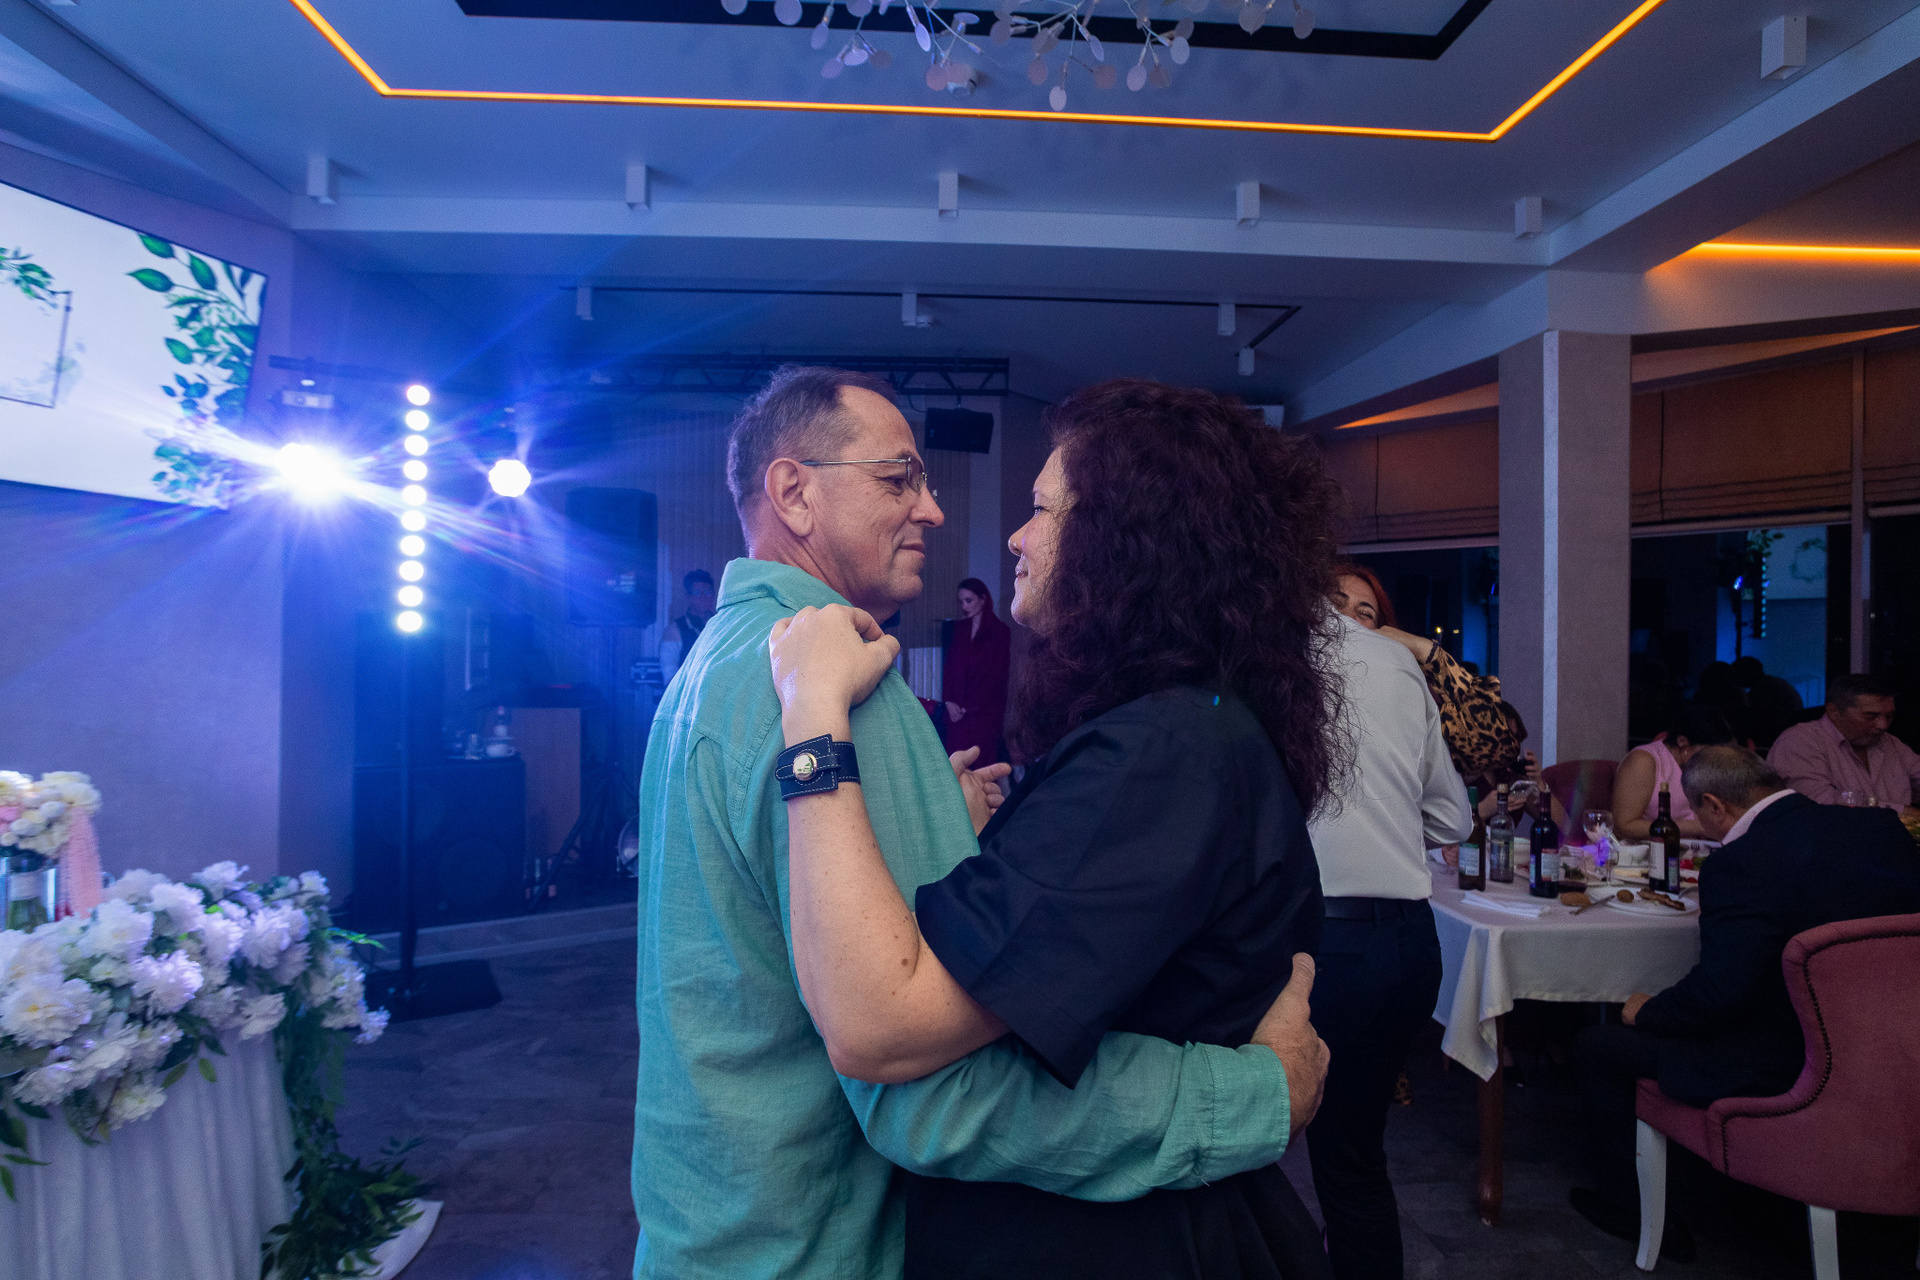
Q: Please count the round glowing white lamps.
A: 12